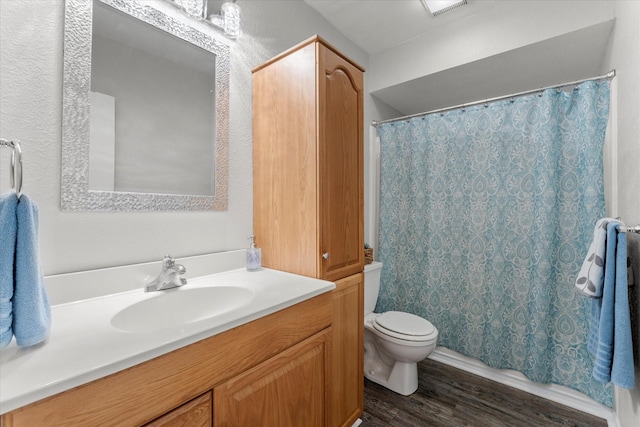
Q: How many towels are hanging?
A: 3